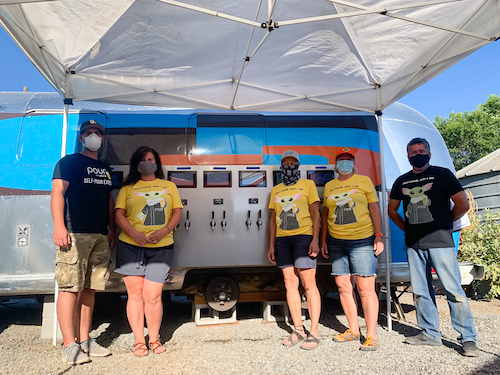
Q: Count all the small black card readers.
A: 3